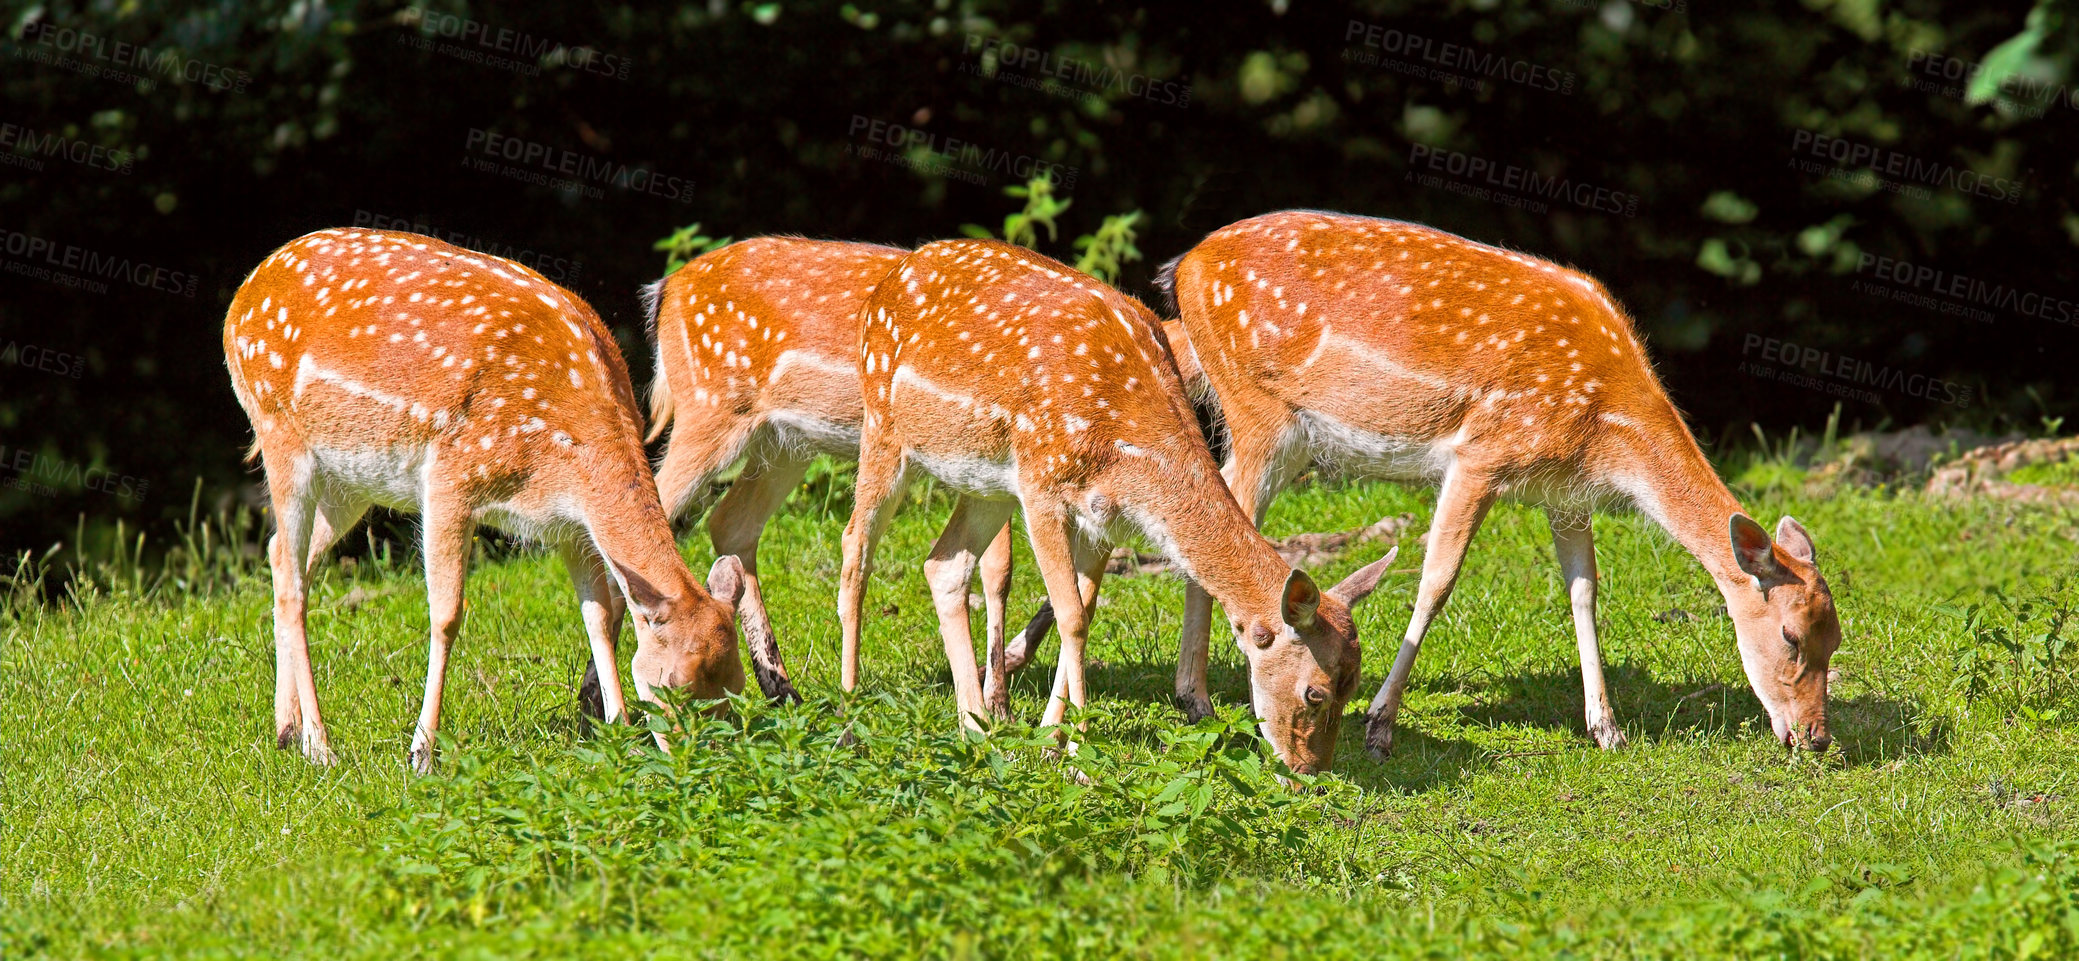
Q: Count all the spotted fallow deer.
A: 4